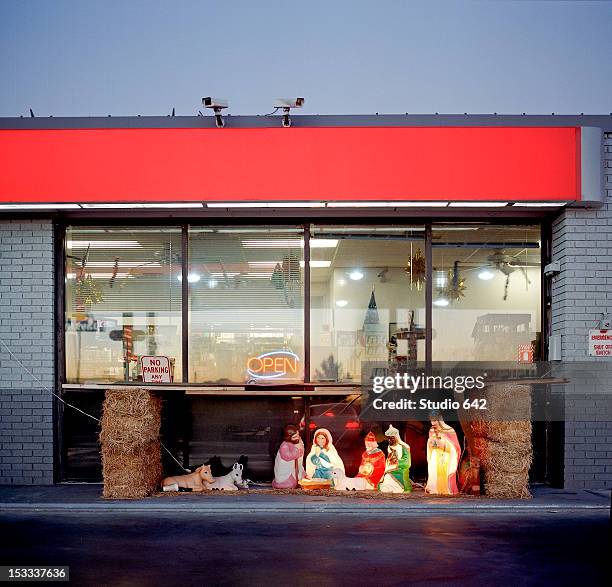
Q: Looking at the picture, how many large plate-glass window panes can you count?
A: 4